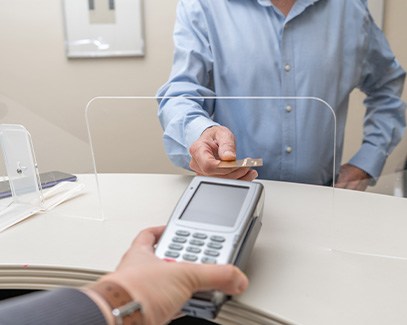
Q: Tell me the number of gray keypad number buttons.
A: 12